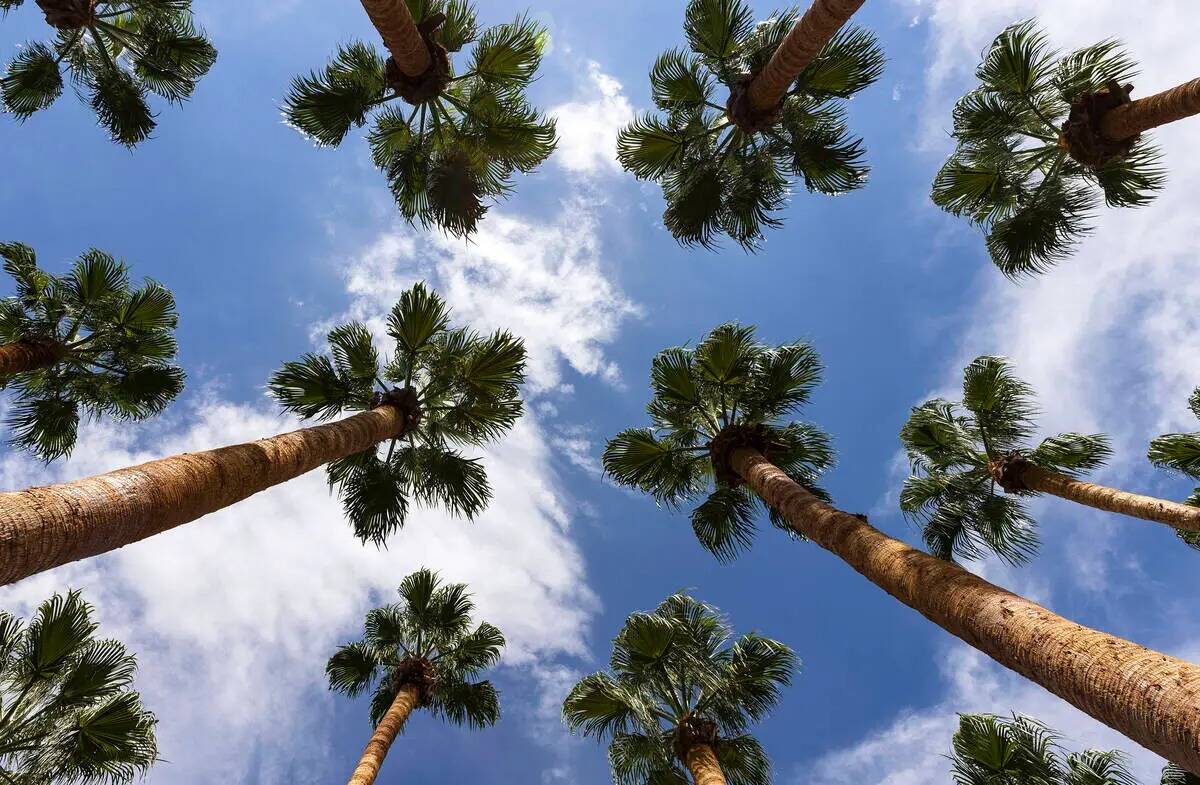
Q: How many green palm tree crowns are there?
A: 13